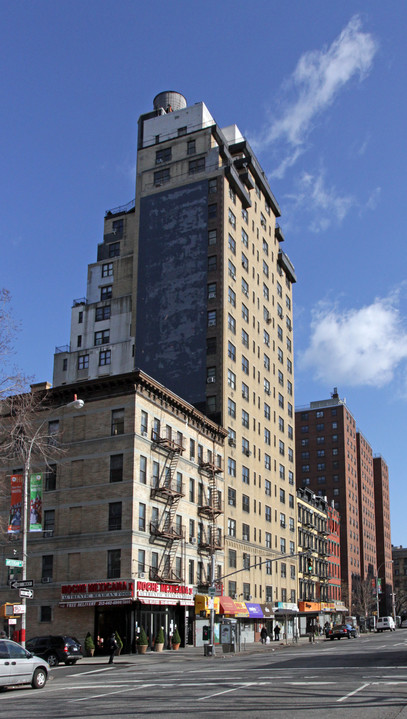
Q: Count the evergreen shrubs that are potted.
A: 5